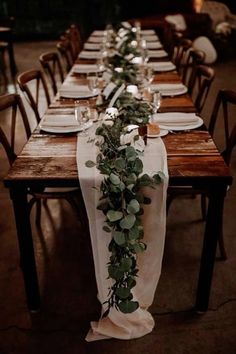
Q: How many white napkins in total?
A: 14